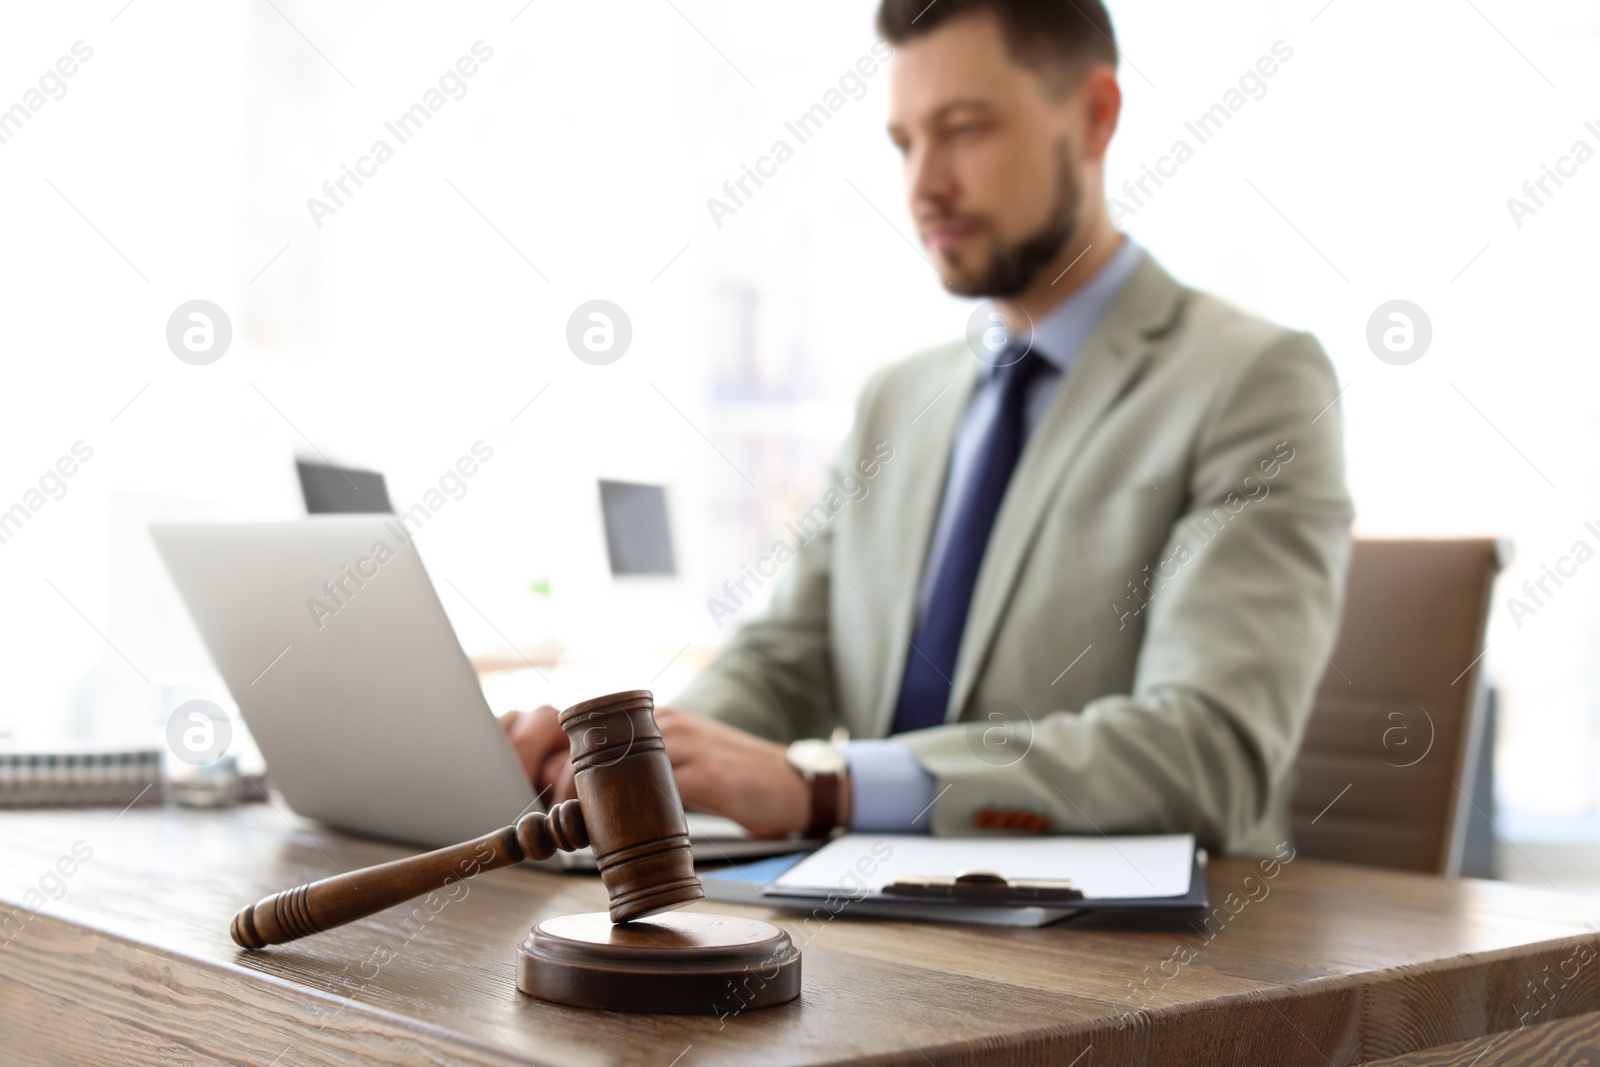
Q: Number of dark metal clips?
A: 1